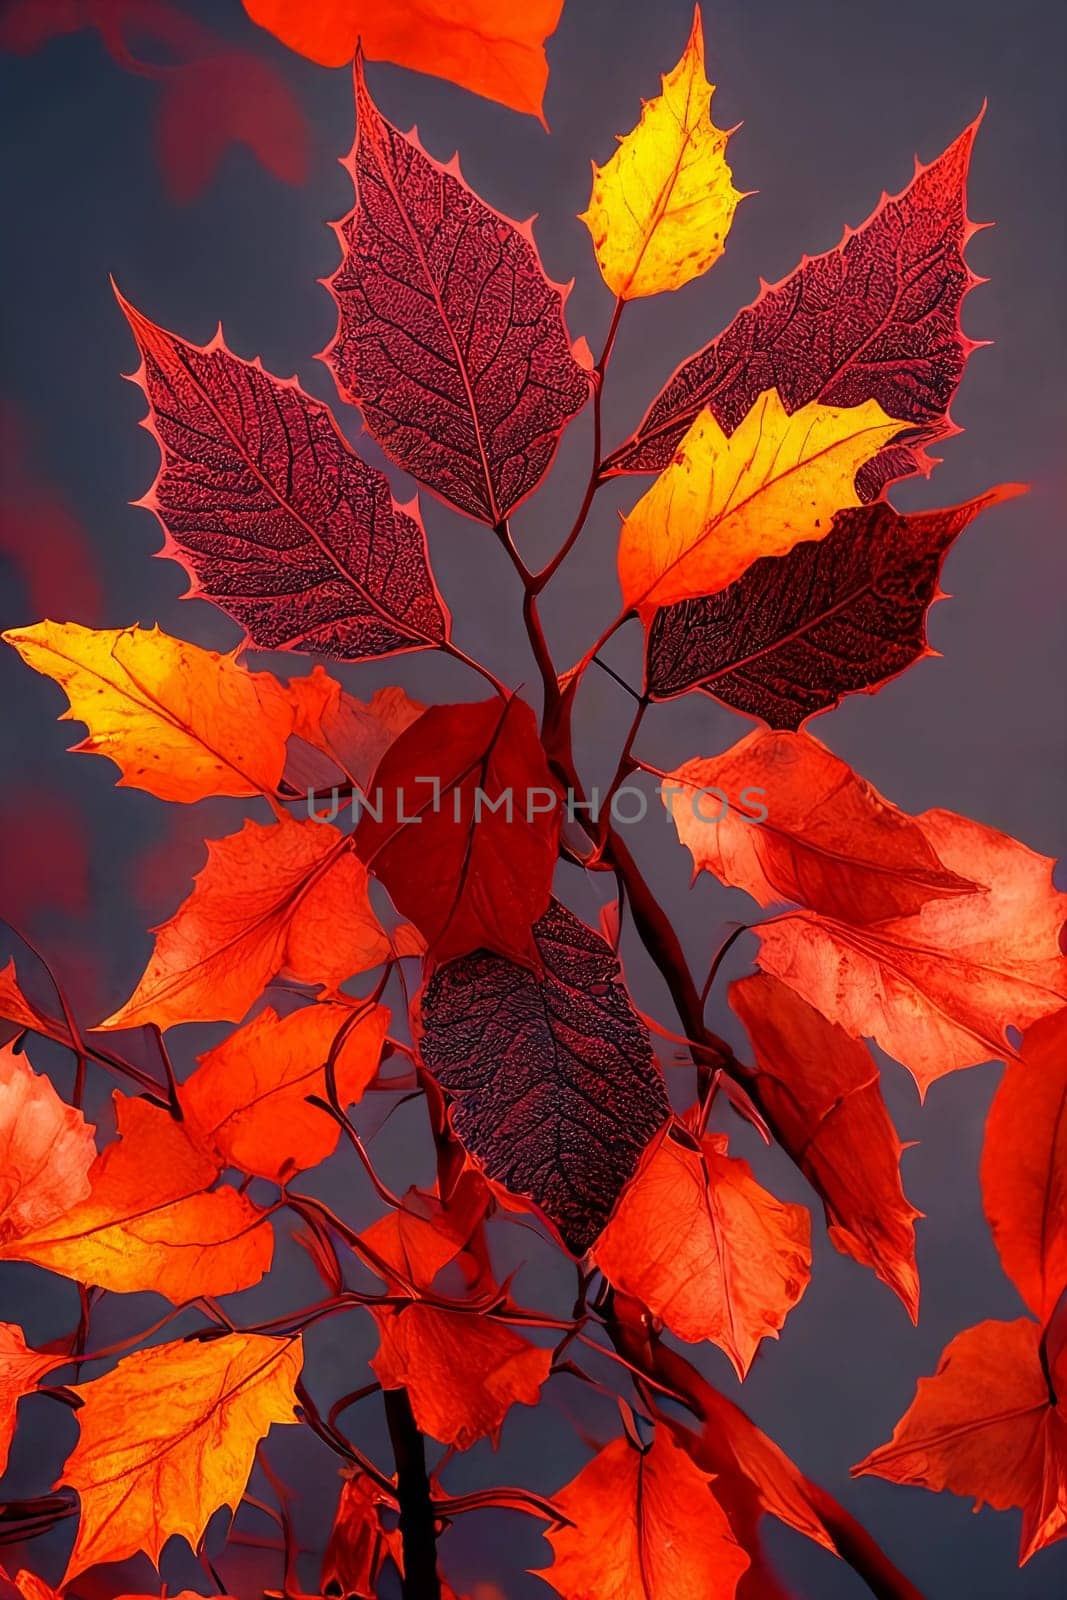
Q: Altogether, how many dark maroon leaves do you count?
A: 5